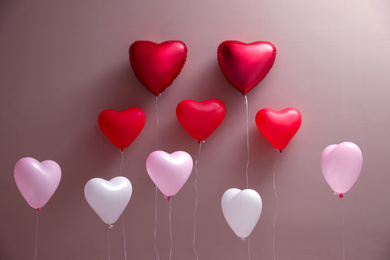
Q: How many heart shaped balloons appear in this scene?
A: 10